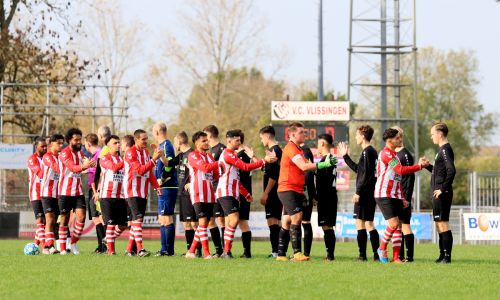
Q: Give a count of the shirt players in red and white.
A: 8